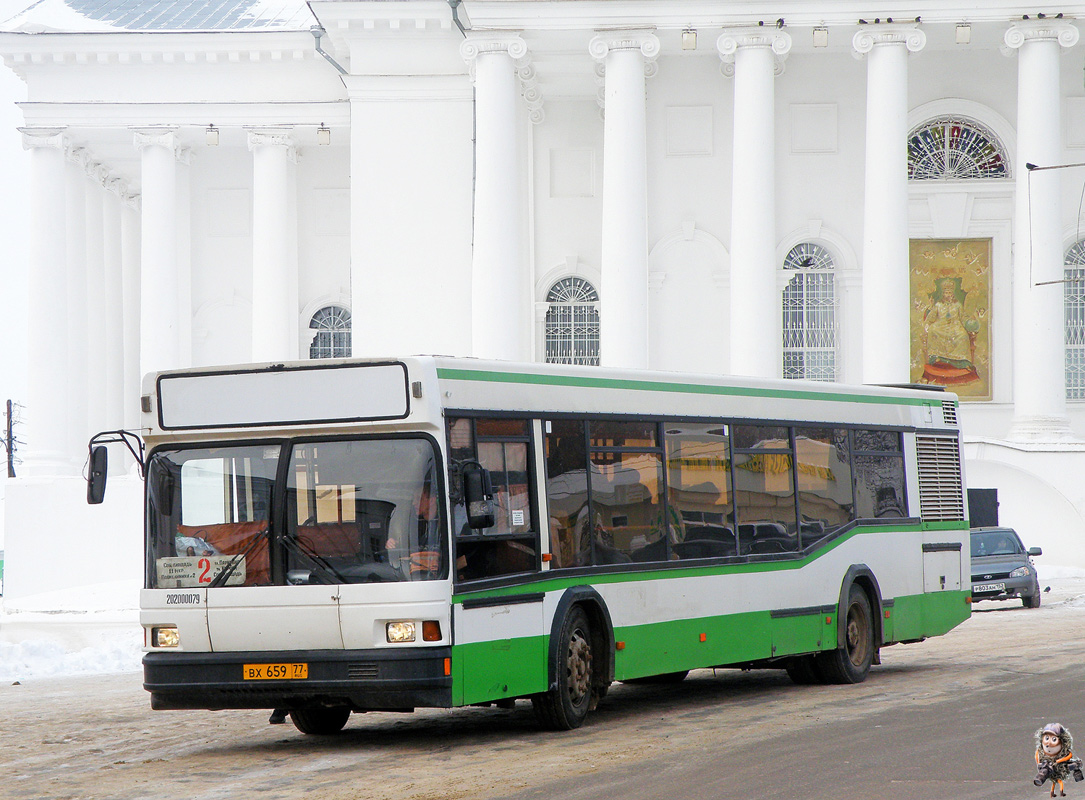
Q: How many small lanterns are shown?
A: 5